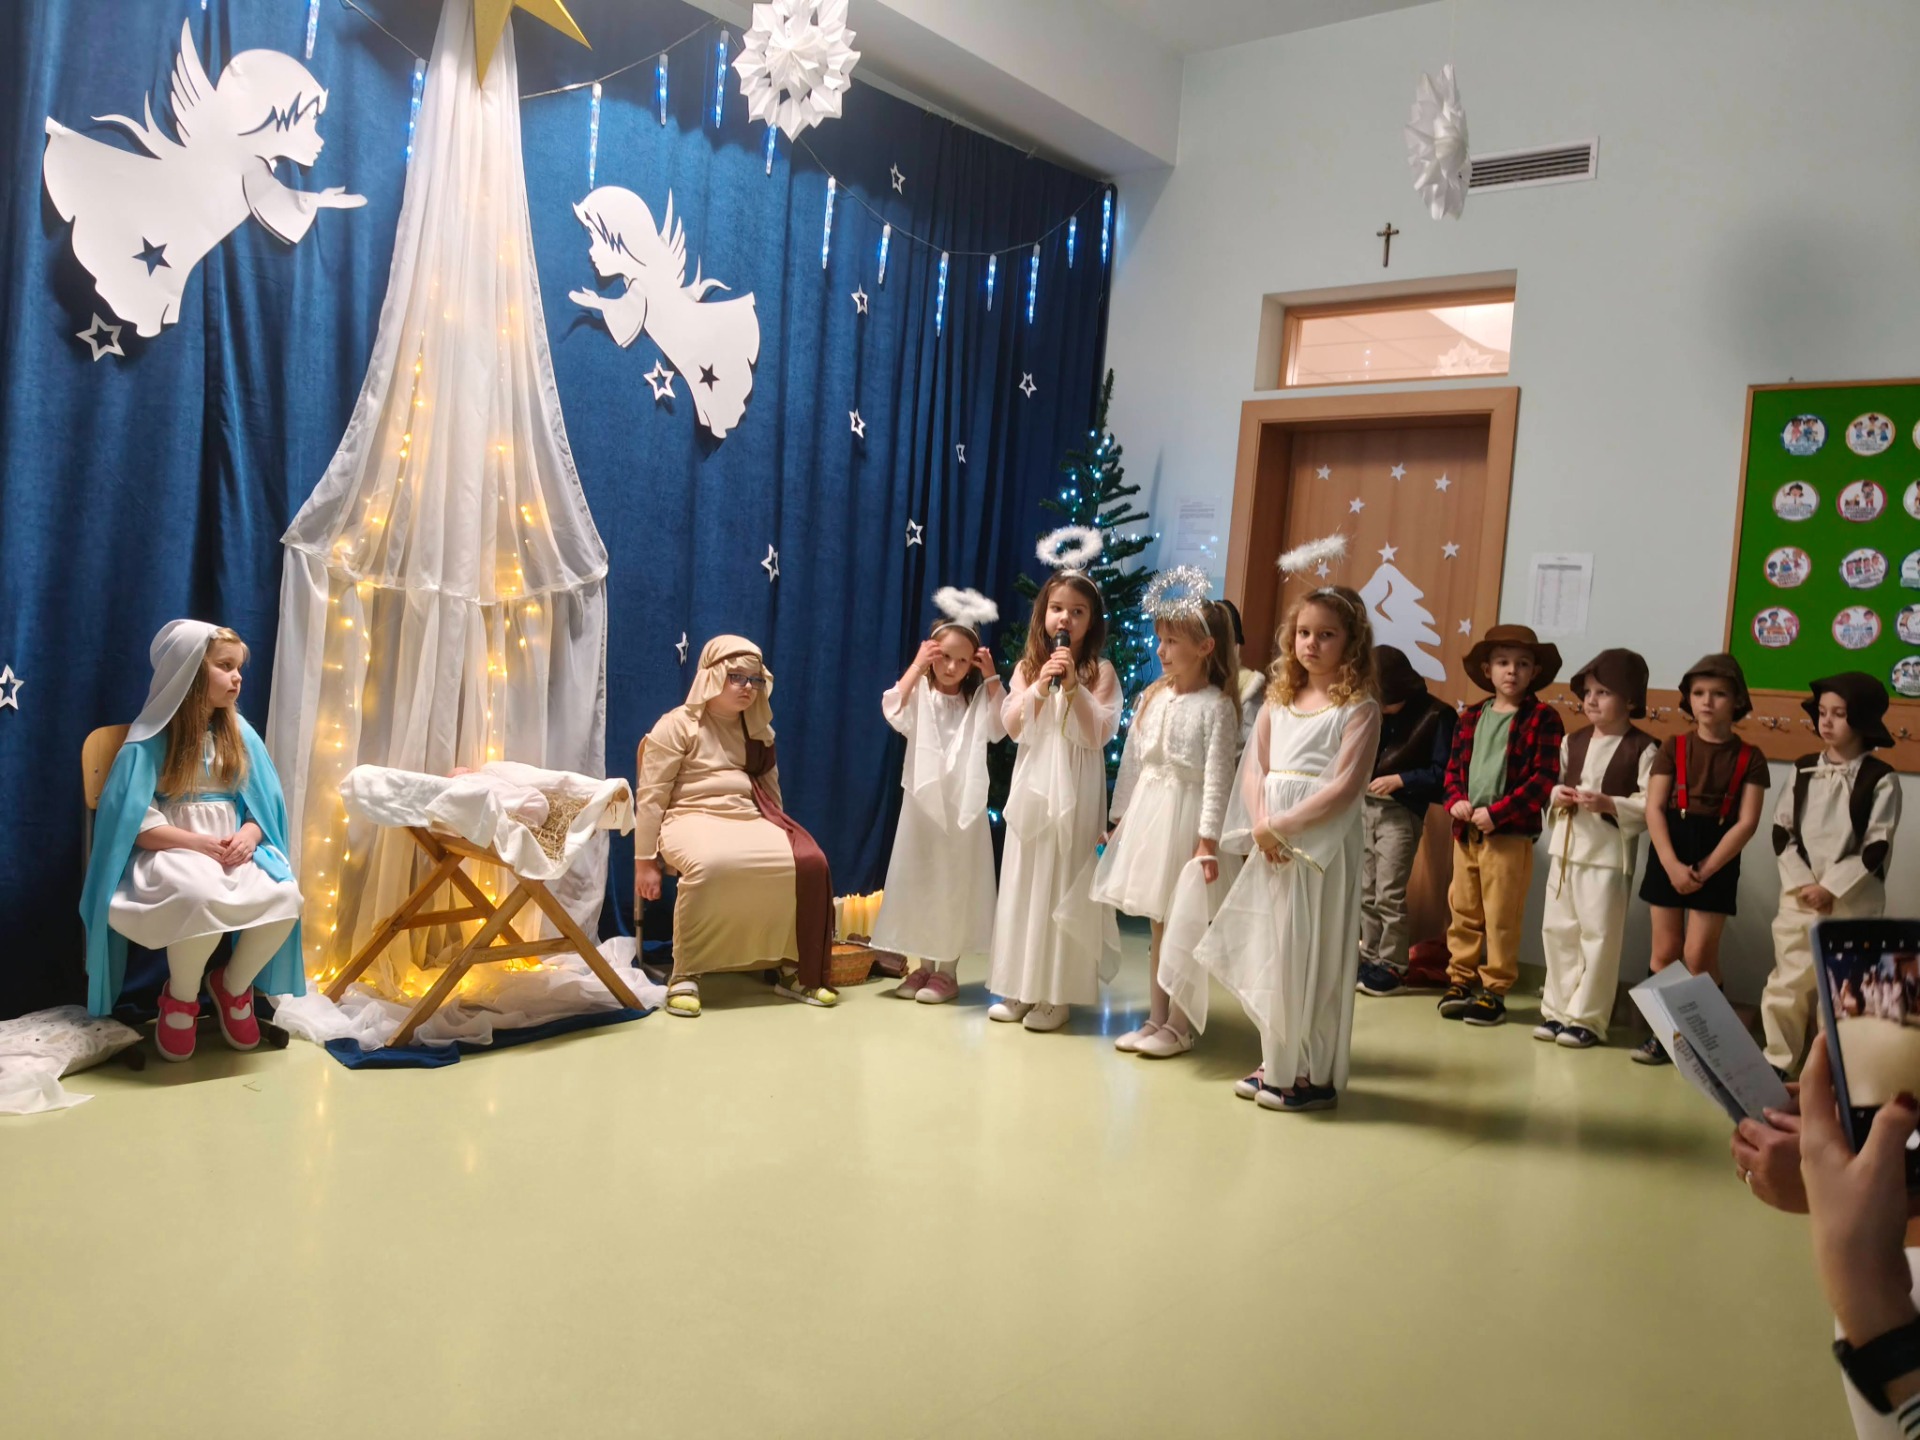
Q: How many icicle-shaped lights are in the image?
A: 14